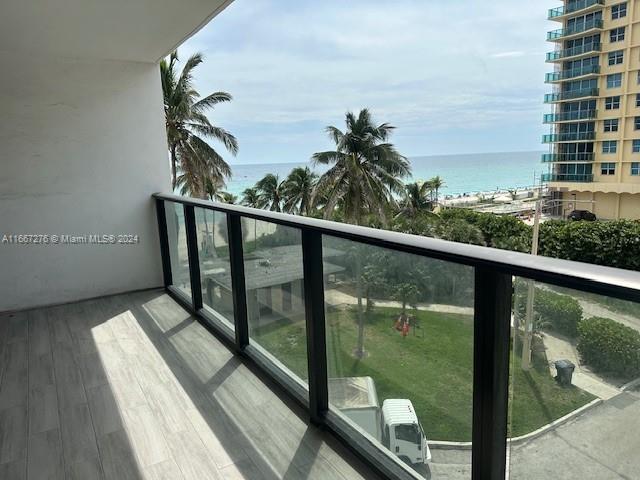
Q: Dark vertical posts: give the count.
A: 5